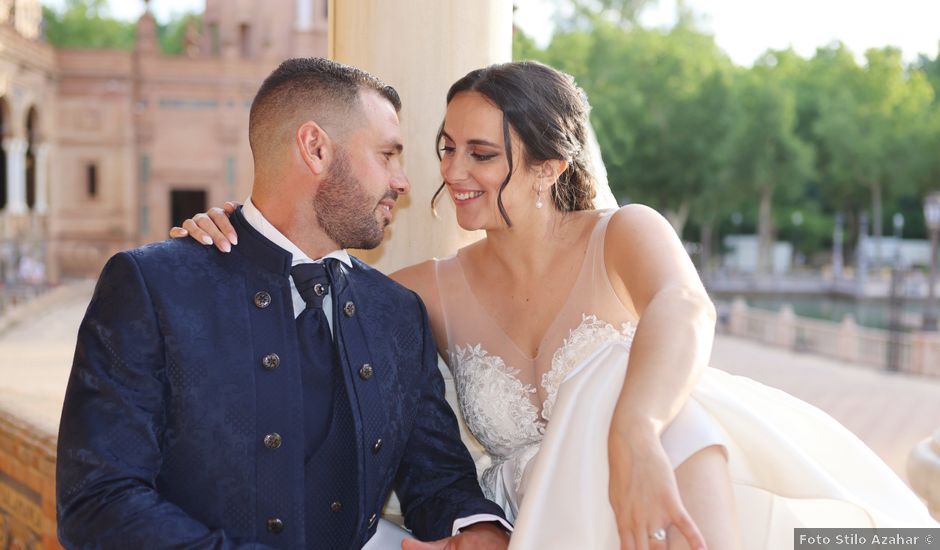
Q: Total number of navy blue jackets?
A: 1